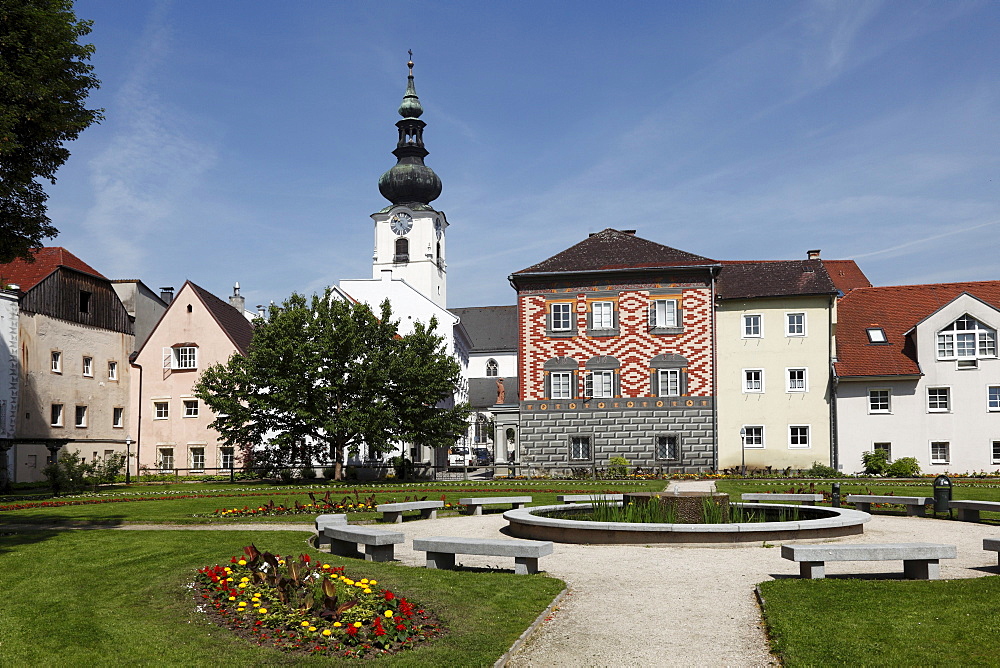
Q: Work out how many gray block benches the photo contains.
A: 11